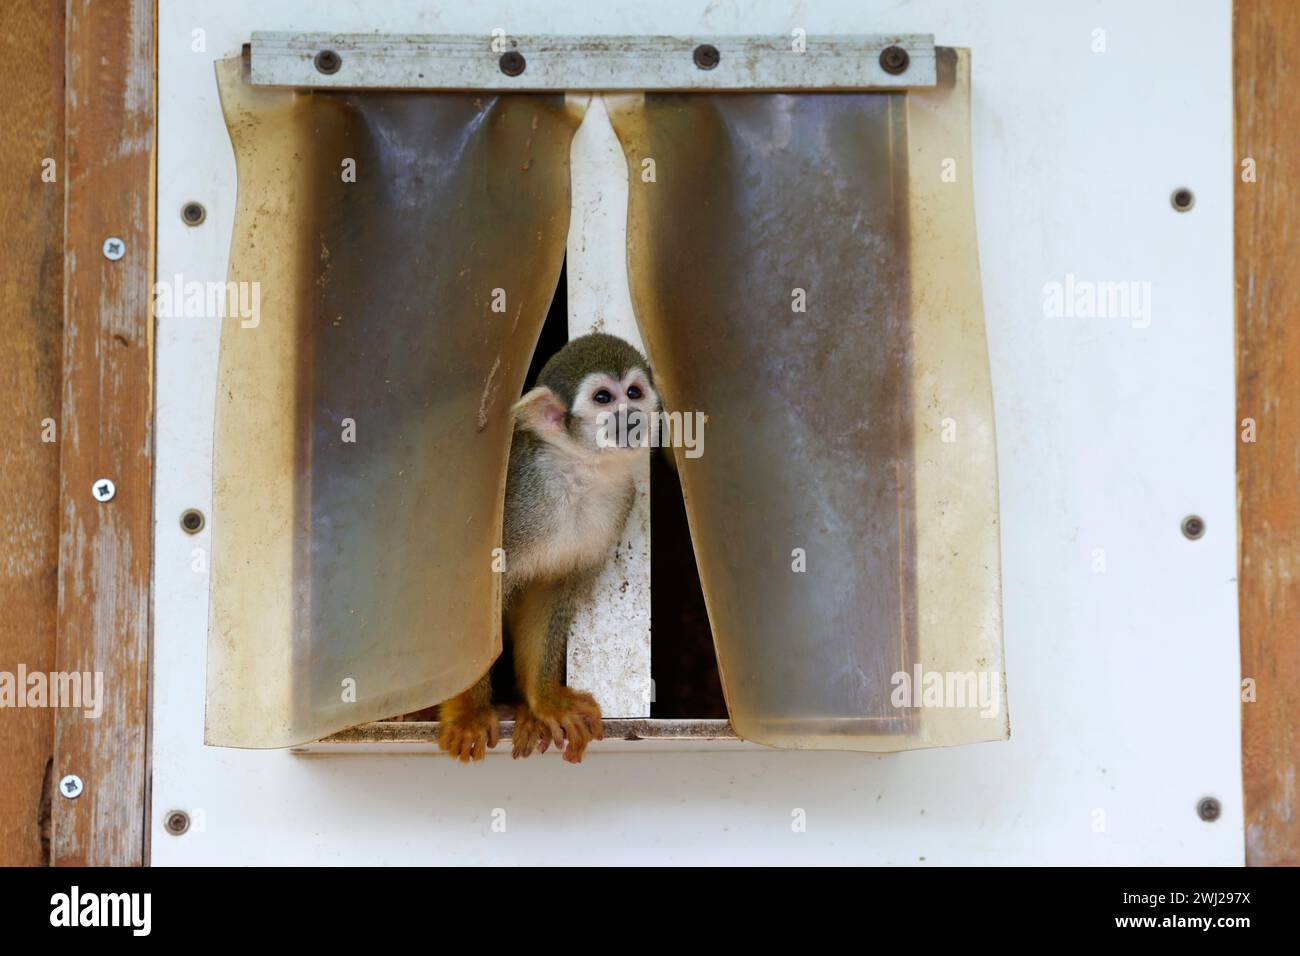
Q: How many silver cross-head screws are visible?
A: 3